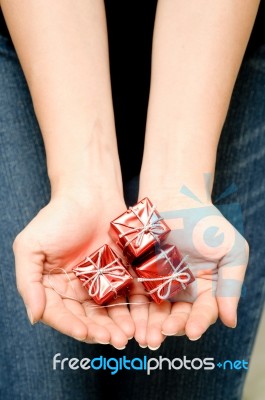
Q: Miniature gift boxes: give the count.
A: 3